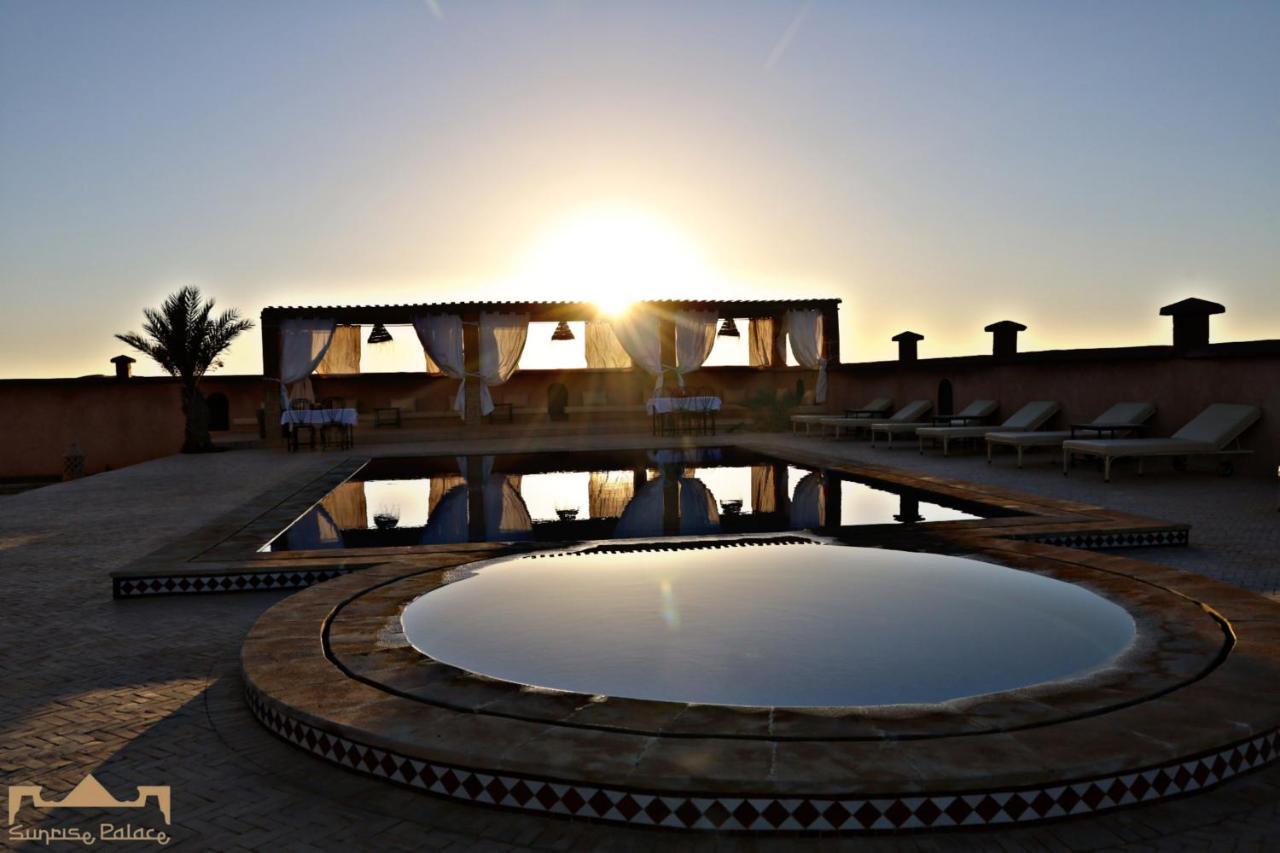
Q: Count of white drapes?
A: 6